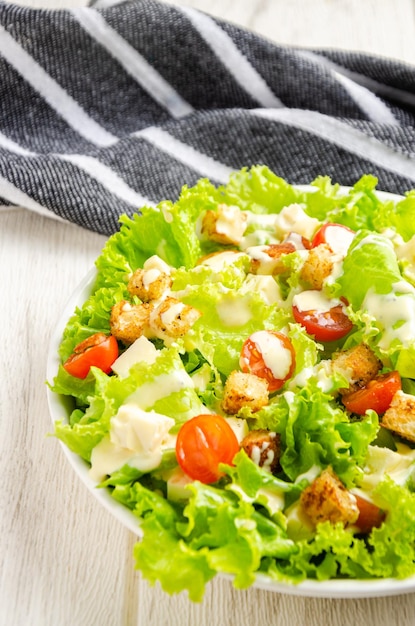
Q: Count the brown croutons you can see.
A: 11